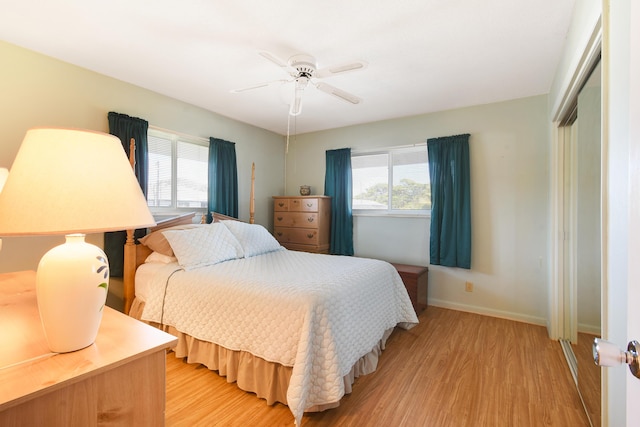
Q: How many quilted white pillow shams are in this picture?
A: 2